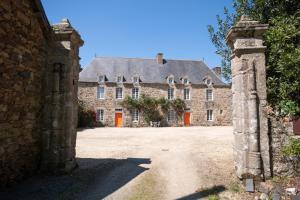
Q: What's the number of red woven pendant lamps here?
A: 0